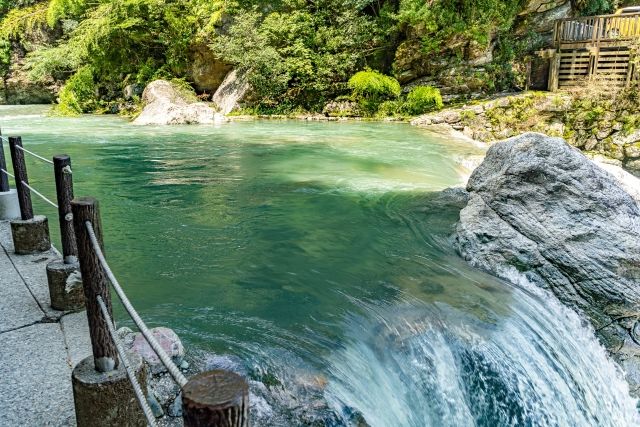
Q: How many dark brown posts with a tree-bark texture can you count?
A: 5